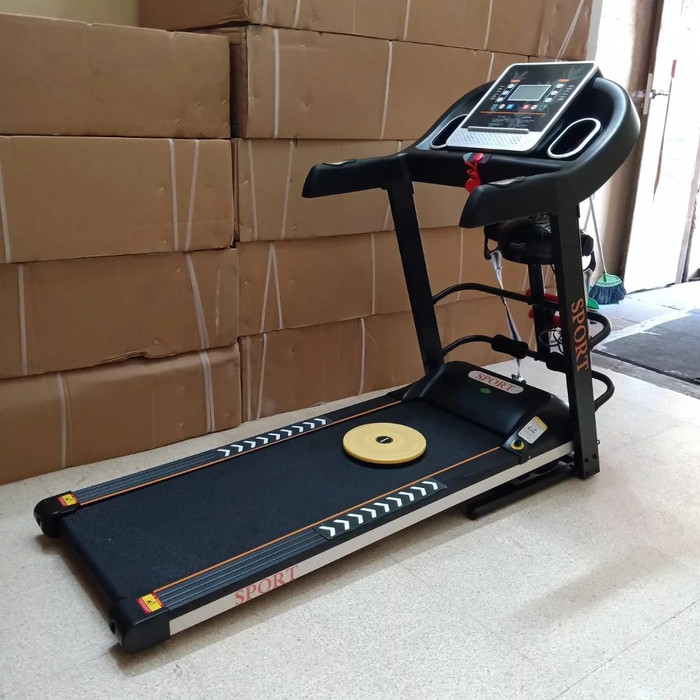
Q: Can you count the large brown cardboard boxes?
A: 9